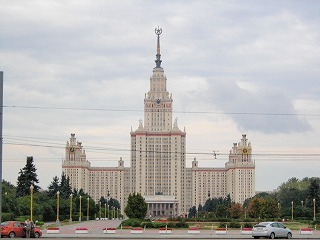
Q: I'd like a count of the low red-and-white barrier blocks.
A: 9